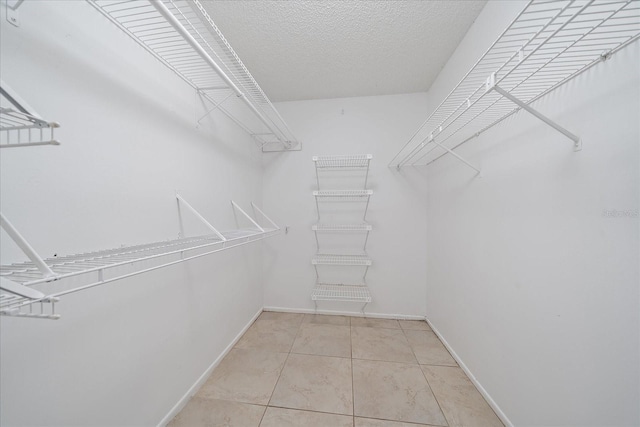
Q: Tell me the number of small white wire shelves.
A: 5